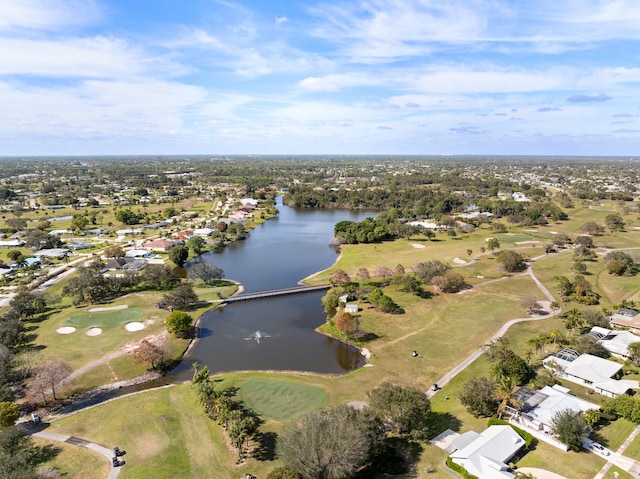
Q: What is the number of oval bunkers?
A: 3